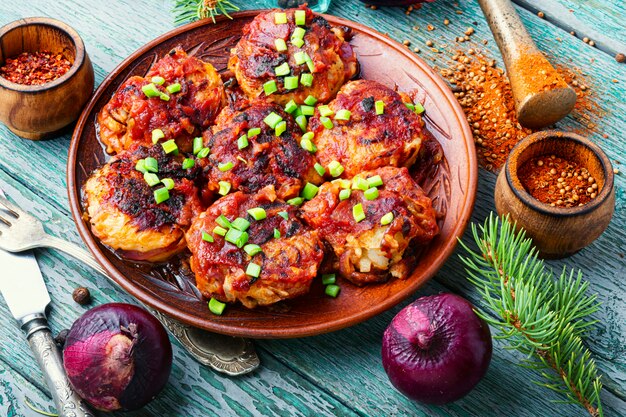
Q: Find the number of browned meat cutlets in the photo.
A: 7